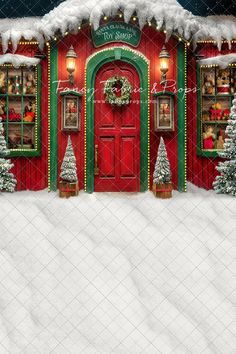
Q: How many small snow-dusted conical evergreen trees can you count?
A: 2